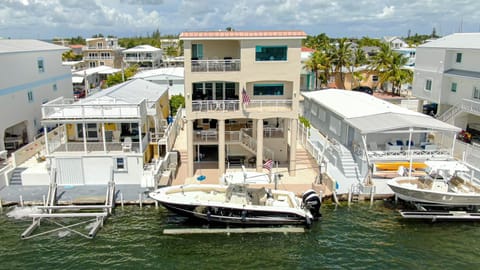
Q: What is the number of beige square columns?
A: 4